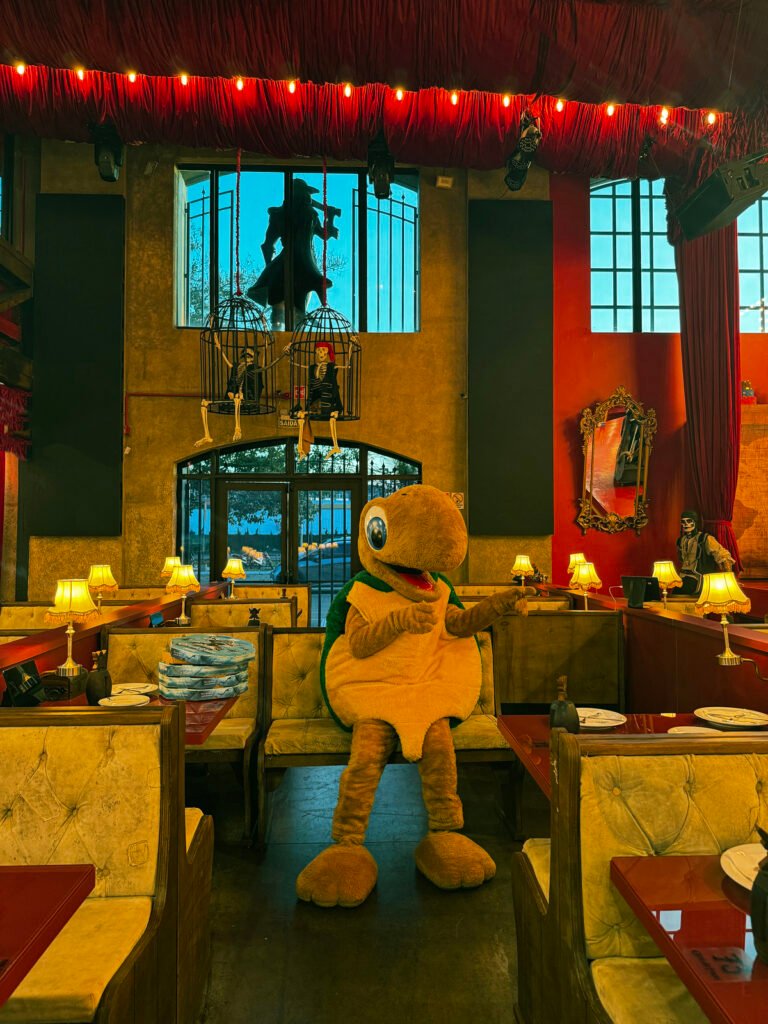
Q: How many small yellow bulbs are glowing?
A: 14